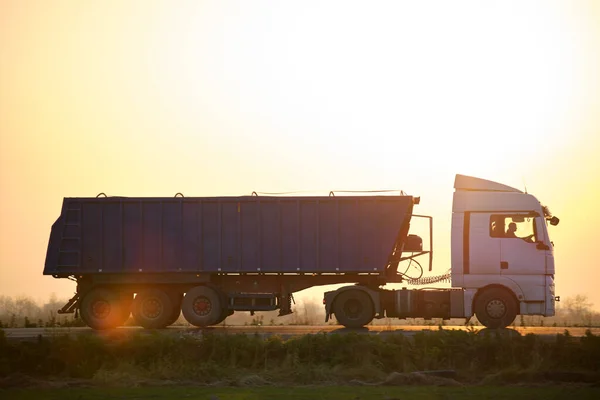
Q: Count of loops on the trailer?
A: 5